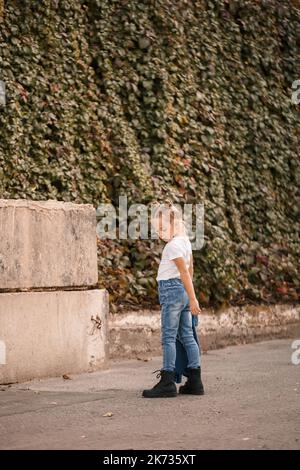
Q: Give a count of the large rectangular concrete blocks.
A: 2